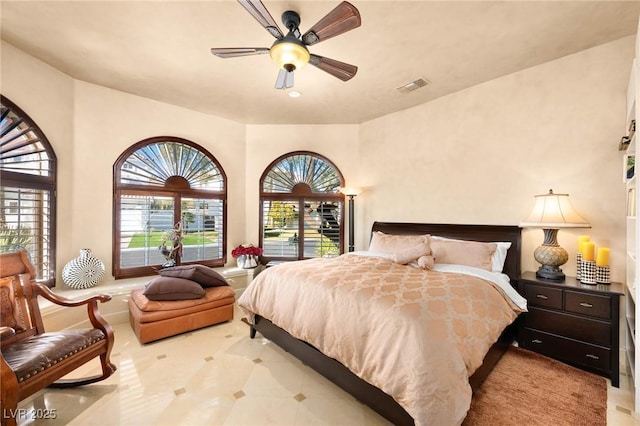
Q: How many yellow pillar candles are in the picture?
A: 3